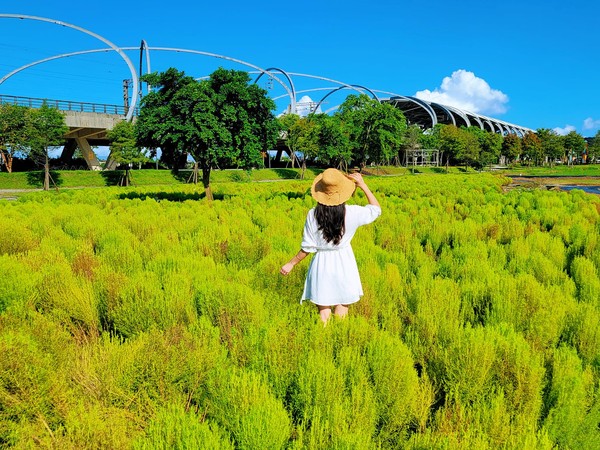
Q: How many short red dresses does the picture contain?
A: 0